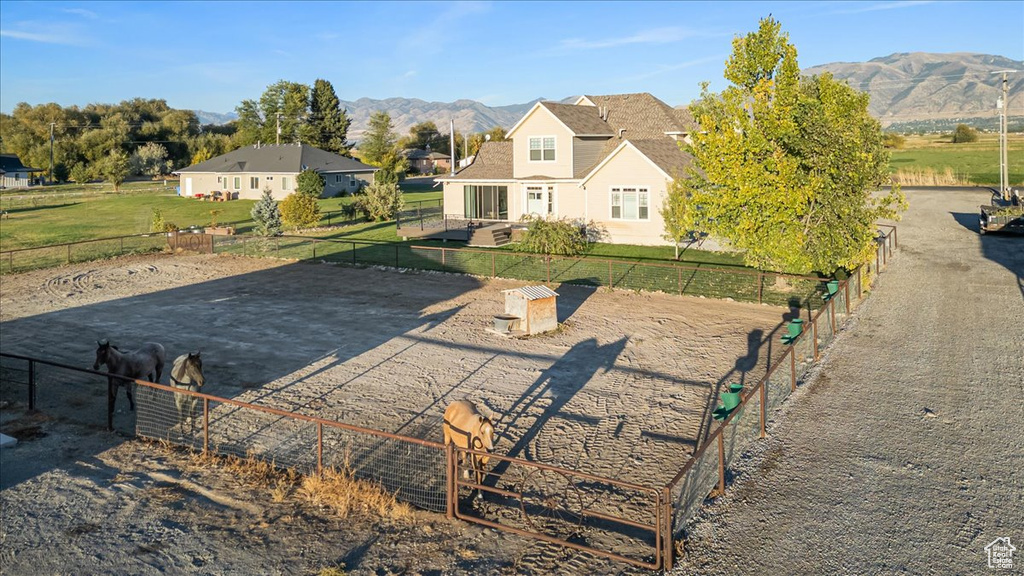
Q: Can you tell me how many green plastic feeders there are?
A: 3